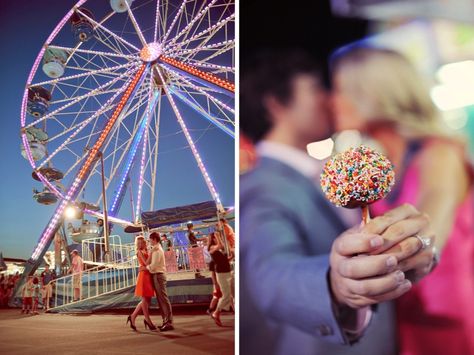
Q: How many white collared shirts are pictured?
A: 2